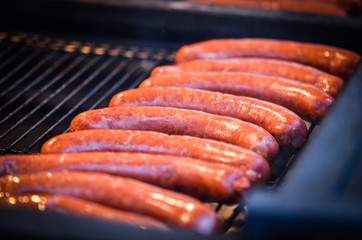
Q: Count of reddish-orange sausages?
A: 9